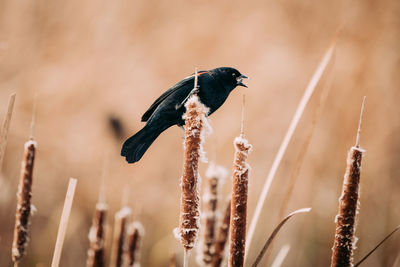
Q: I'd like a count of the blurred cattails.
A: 5